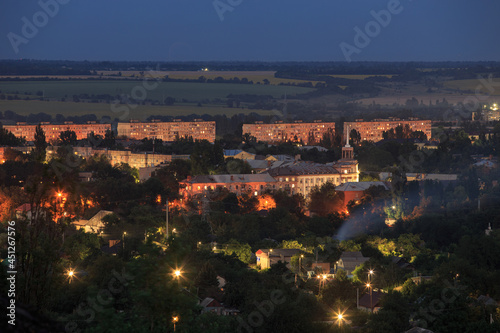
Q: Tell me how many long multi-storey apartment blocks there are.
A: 4